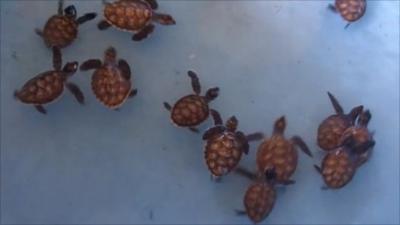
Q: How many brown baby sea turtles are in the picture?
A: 12